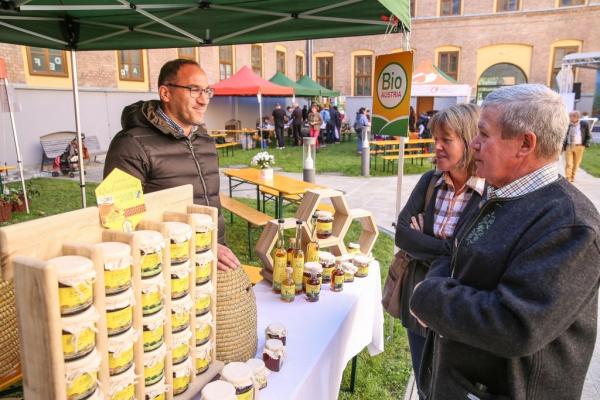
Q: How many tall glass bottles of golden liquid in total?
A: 3